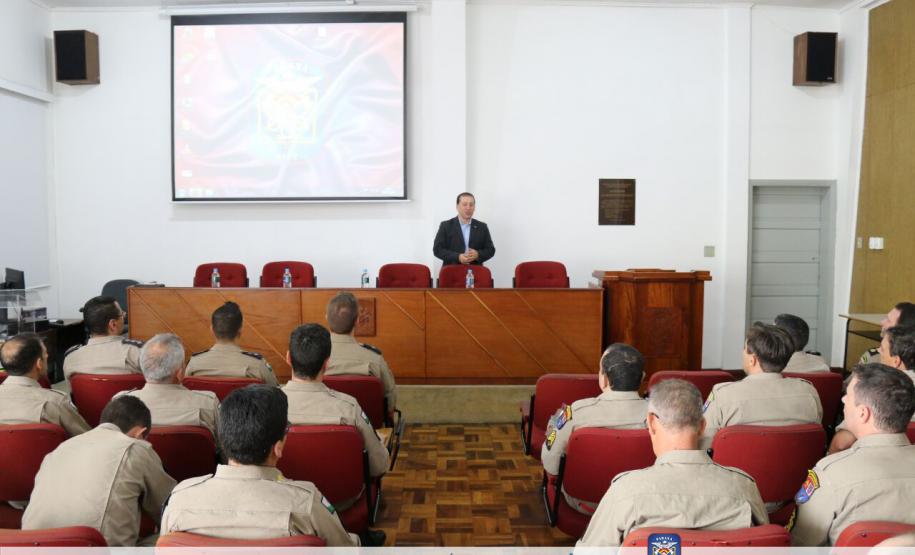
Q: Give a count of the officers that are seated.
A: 15